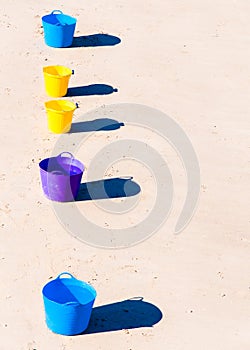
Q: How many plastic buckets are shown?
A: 5